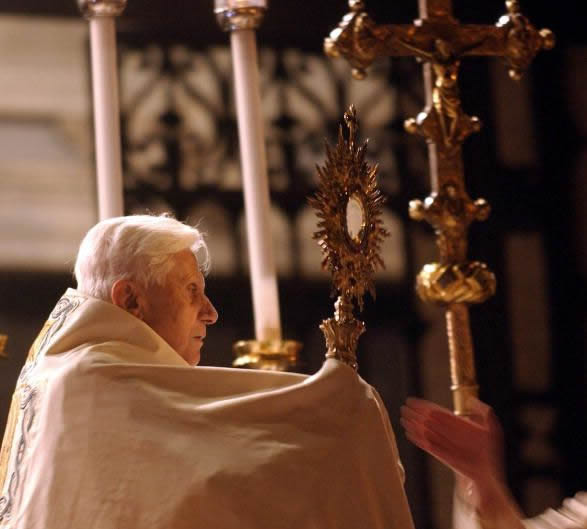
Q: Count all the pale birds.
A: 0